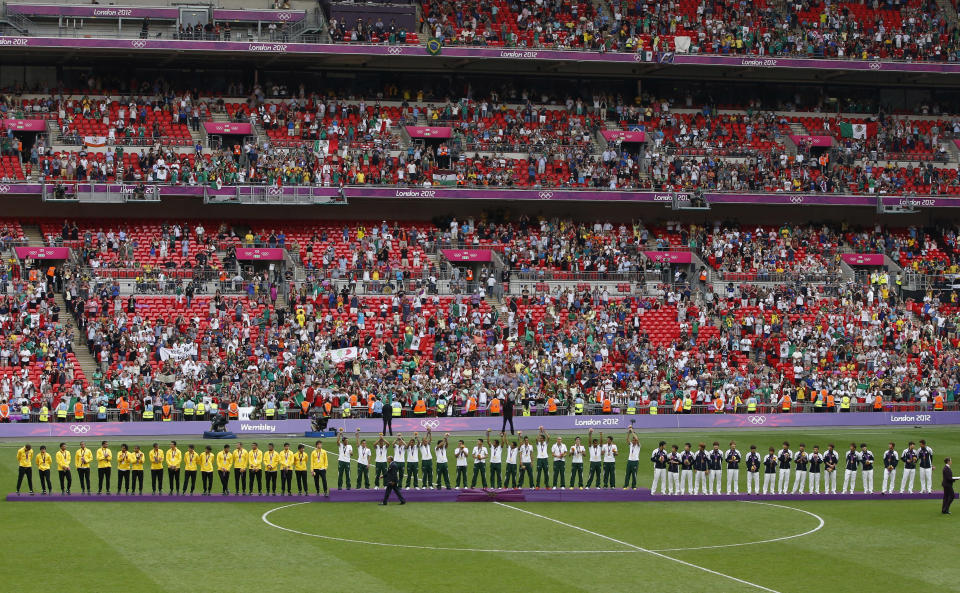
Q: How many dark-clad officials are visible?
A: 4